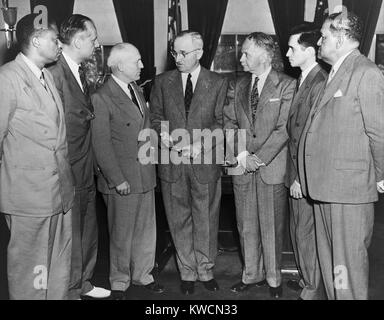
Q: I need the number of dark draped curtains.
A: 5